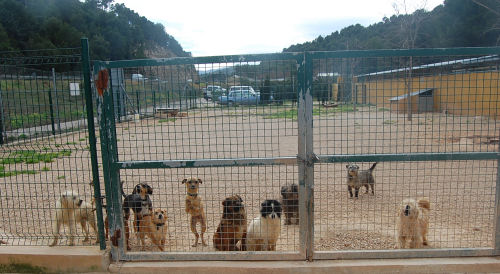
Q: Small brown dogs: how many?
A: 2